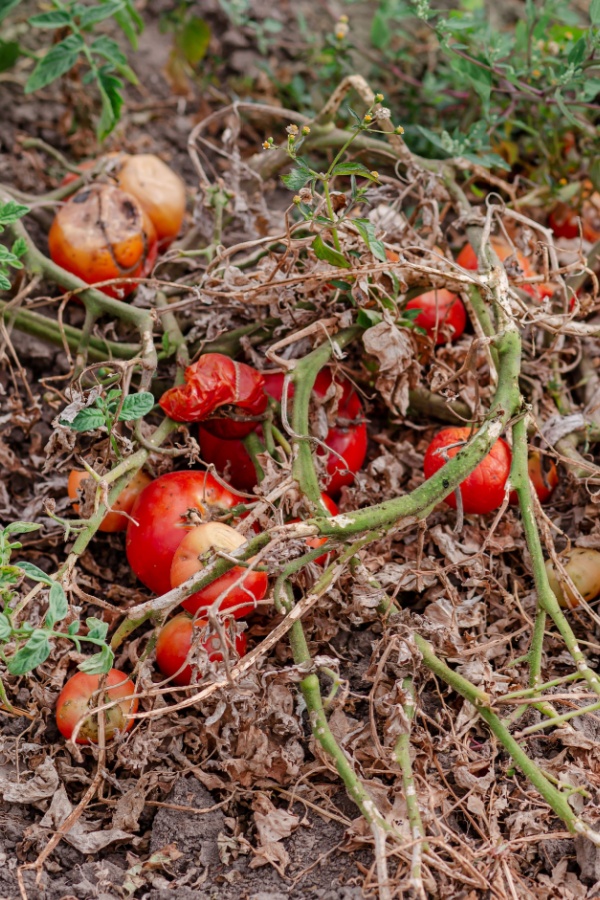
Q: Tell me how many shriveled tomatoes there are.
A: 1